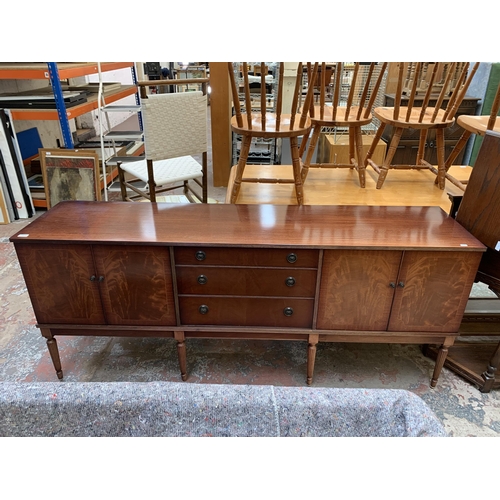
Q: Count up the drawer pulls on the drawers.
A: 6